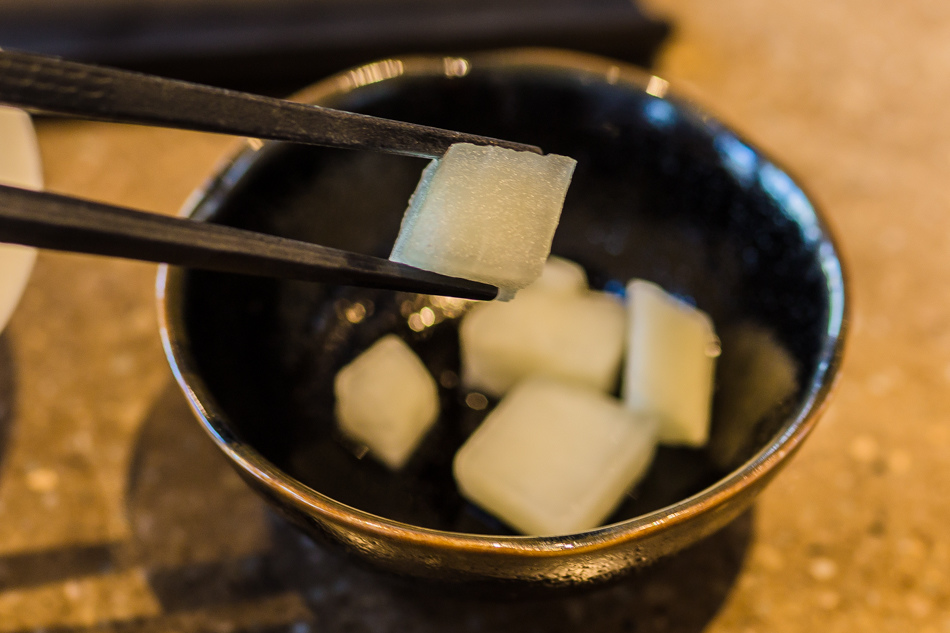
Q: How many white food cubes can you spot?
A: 6